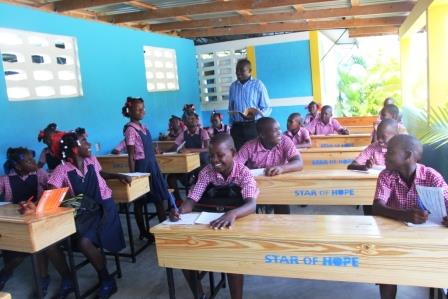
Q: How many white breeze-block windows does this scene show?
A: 3